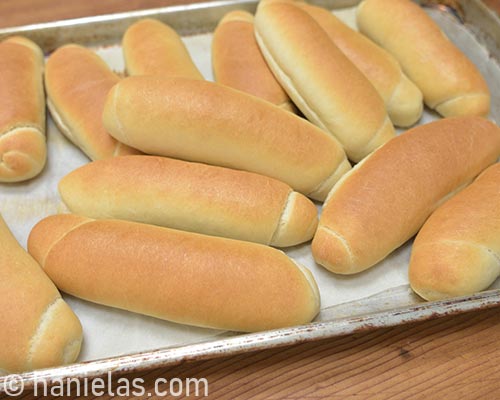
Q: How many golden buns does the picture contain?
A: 13